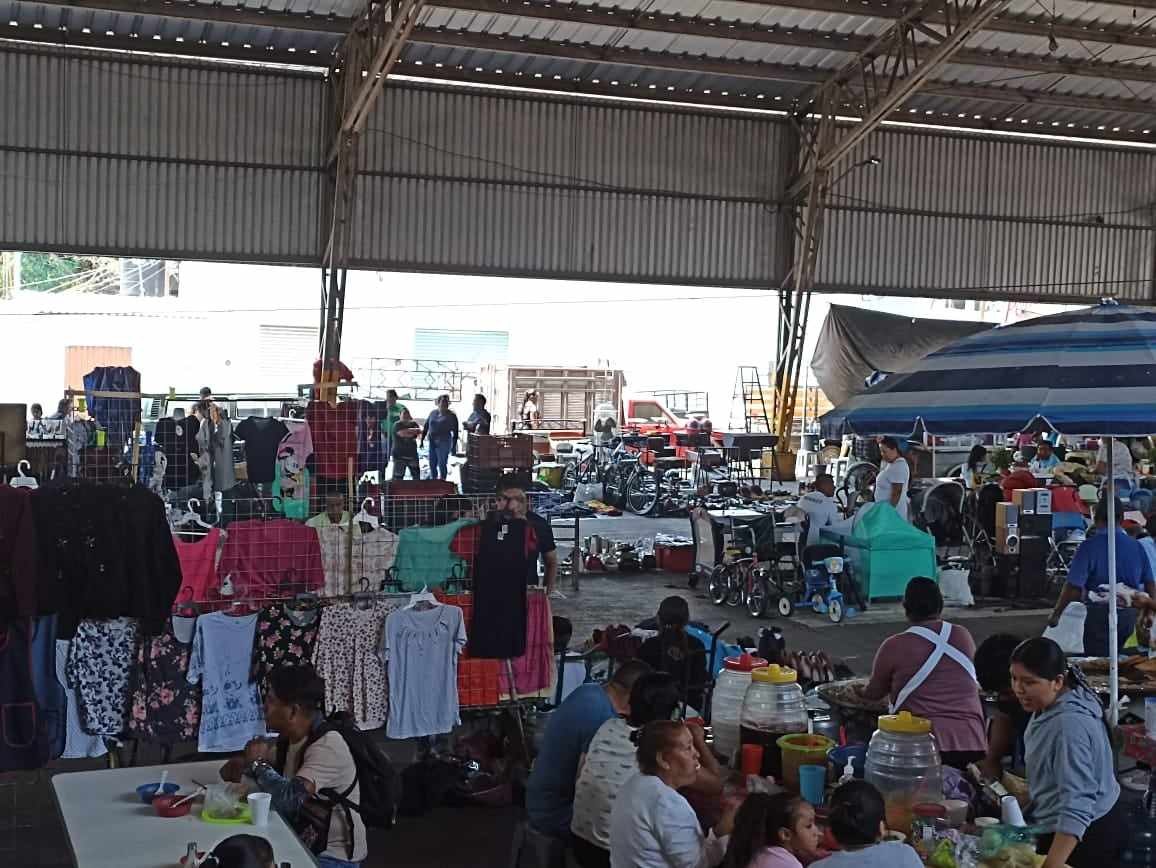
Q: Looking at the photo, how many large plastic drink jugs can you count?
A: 3